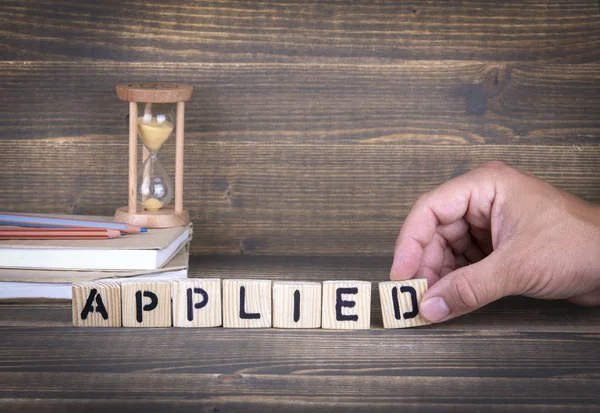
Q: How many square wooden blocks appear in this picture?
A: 7